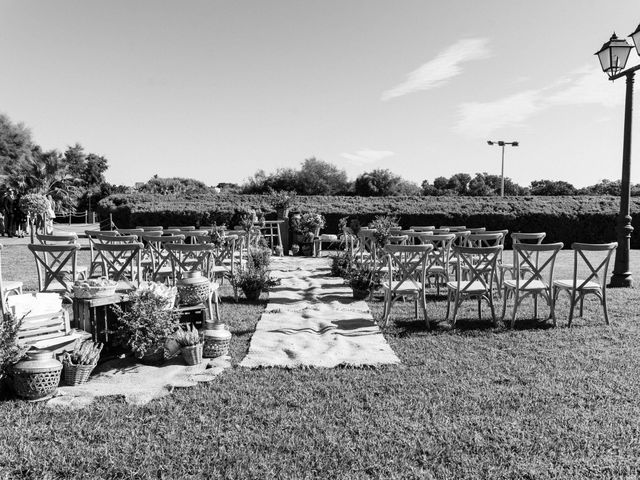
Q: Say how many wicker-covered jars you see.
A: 3